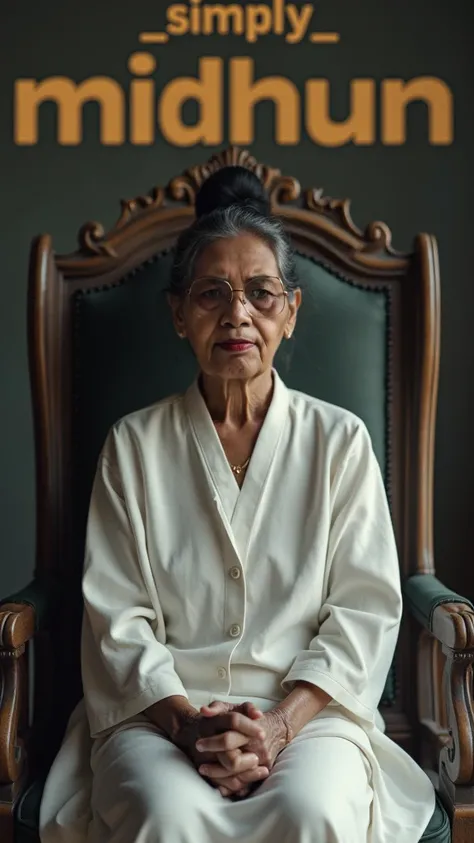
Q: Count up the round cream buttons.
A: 3